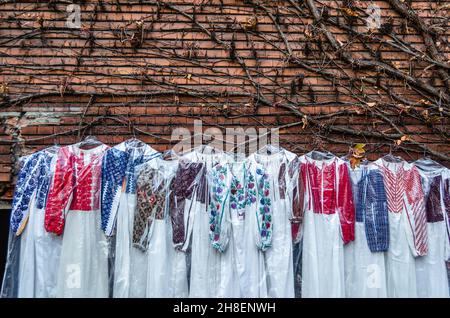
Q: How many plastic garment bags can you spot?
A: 11